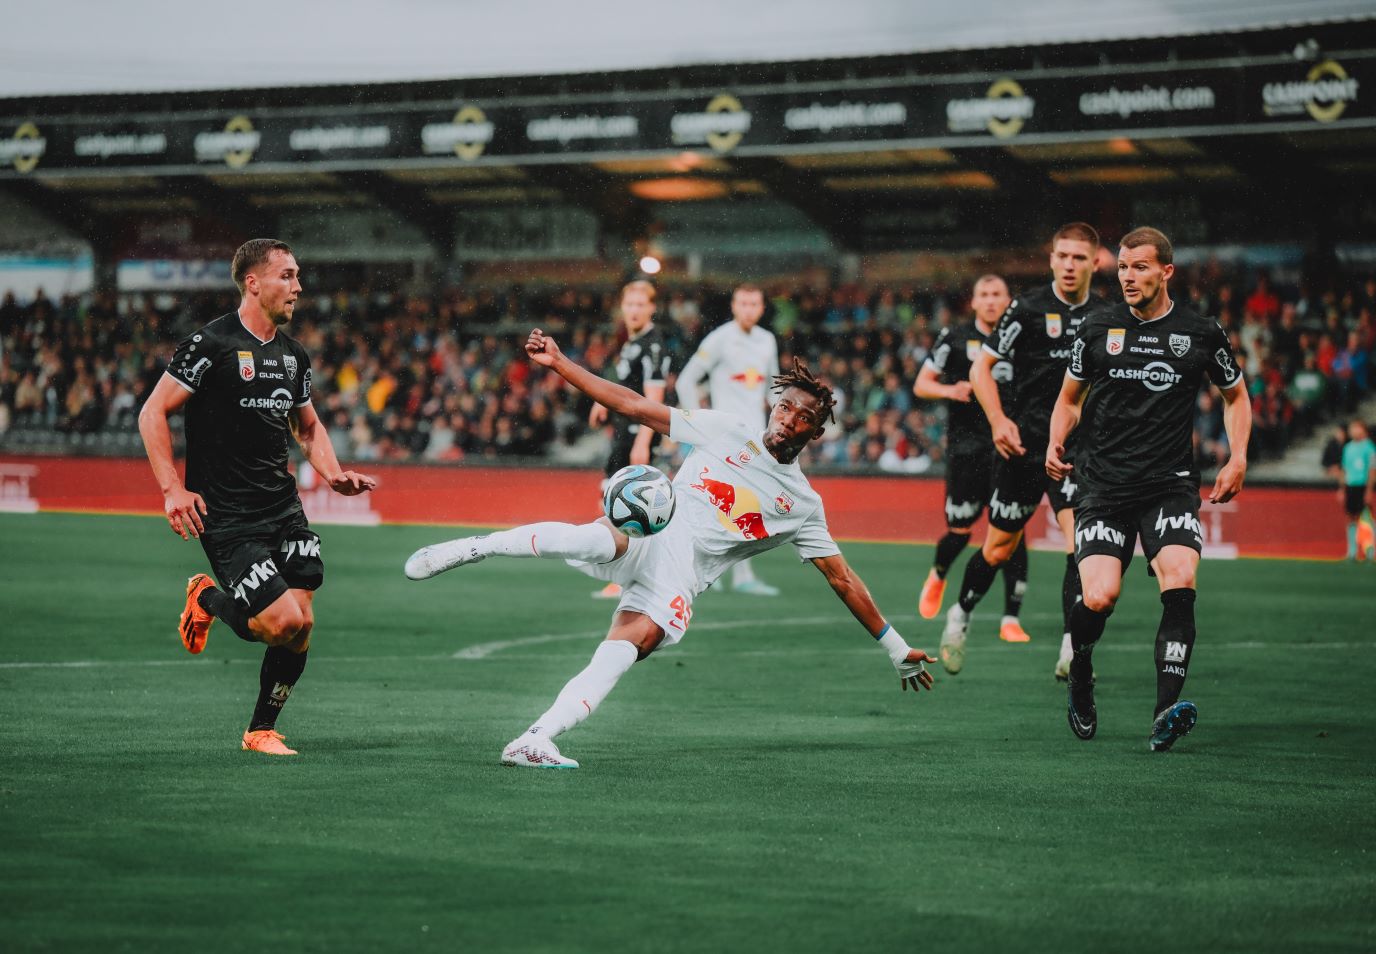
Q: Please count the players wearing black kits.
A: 5